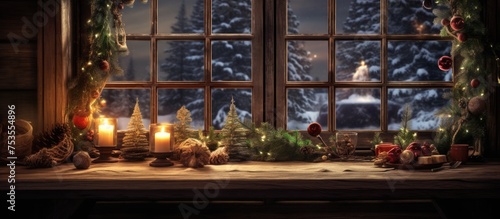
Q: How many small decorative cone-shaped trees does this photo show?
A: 3